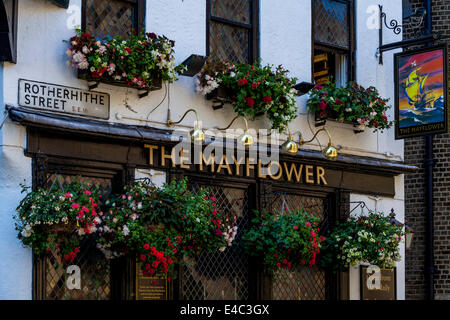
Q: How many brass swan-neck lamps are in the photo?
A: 4